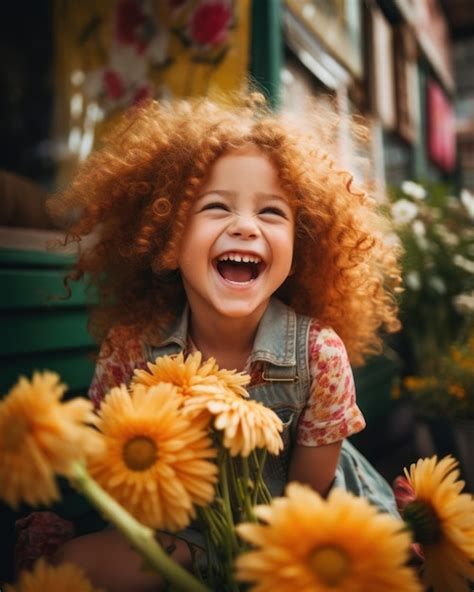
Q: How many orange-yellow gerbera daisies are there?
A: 7